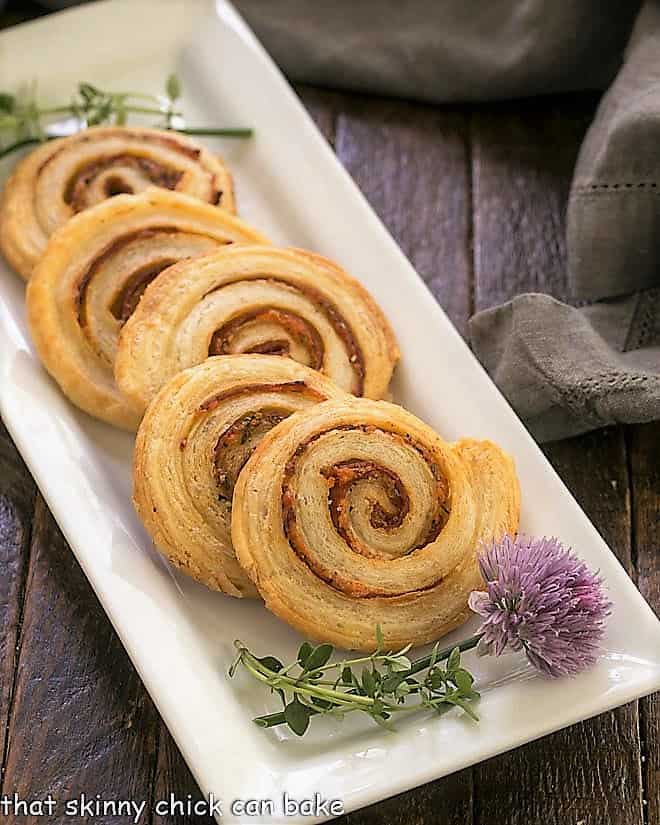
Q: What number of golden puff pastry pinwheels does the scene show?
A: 5